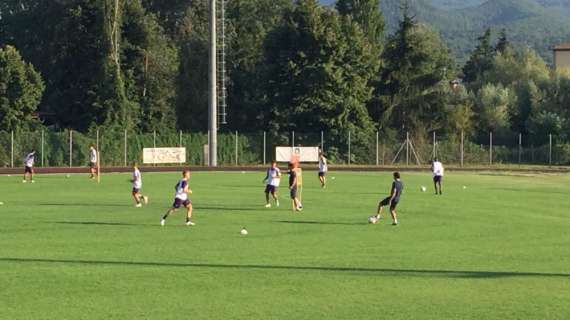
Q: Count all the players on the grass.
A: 9